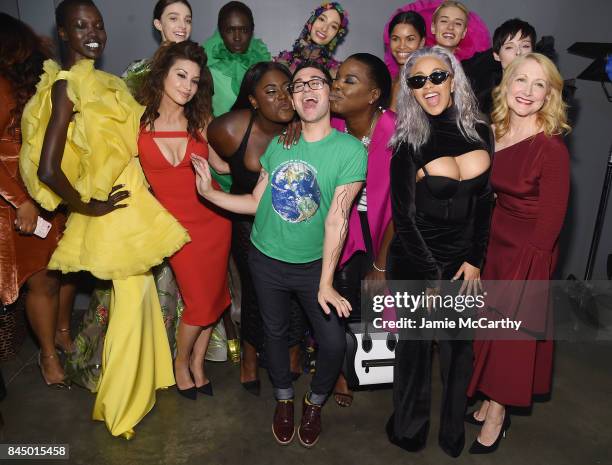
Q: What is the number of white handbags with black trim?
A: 1